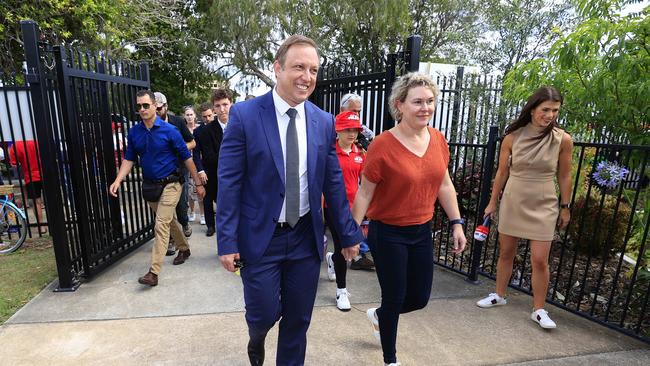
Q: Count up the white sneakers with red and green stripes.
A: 2